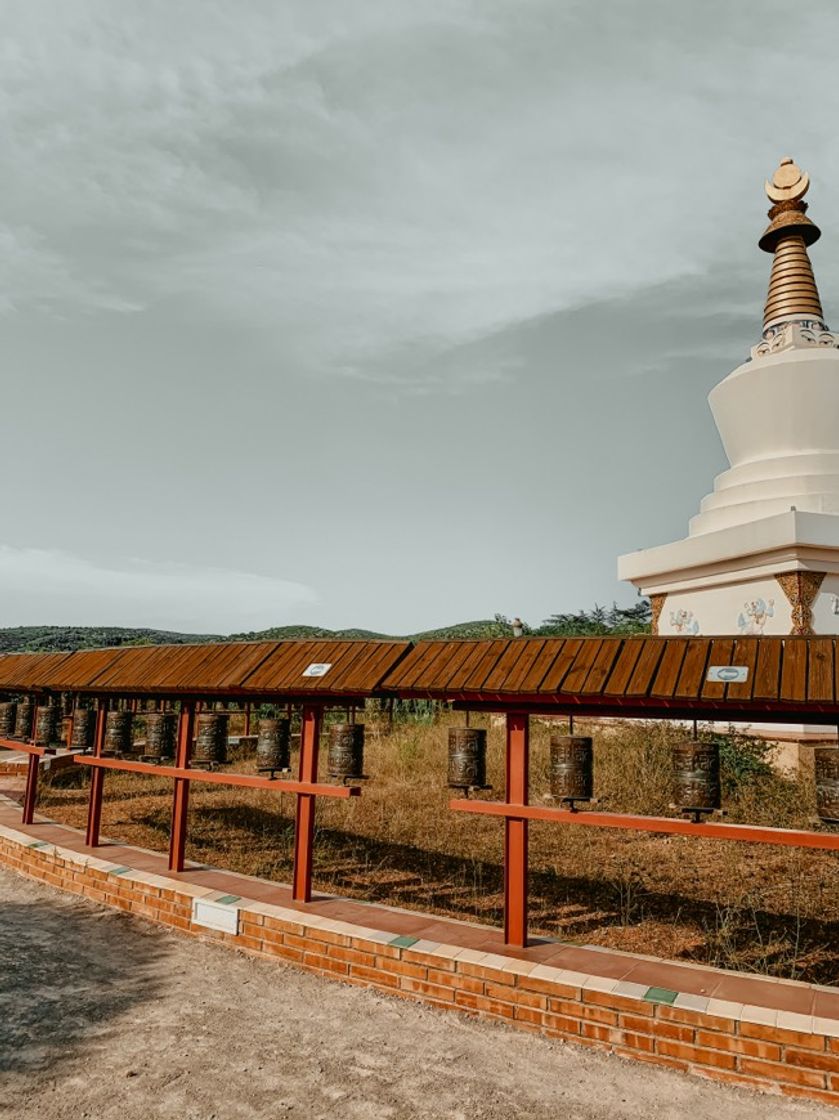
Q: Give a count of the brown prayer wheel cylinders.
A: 13